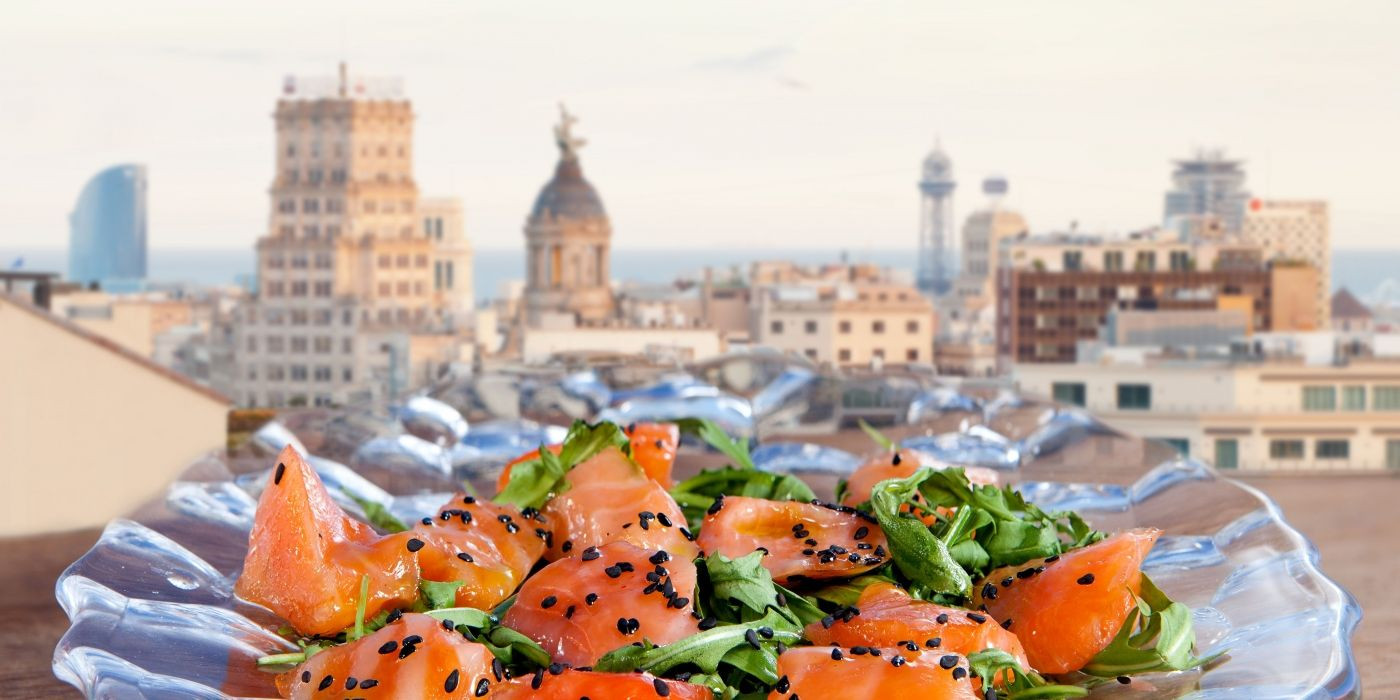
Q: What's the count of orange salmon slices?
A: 12